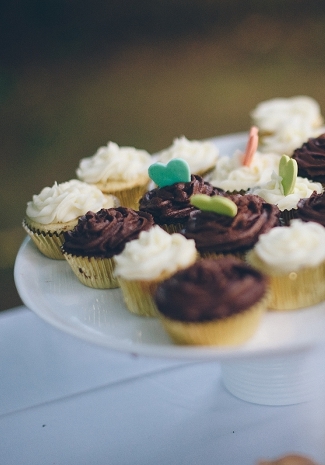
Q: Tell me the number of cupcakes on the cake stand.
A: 15